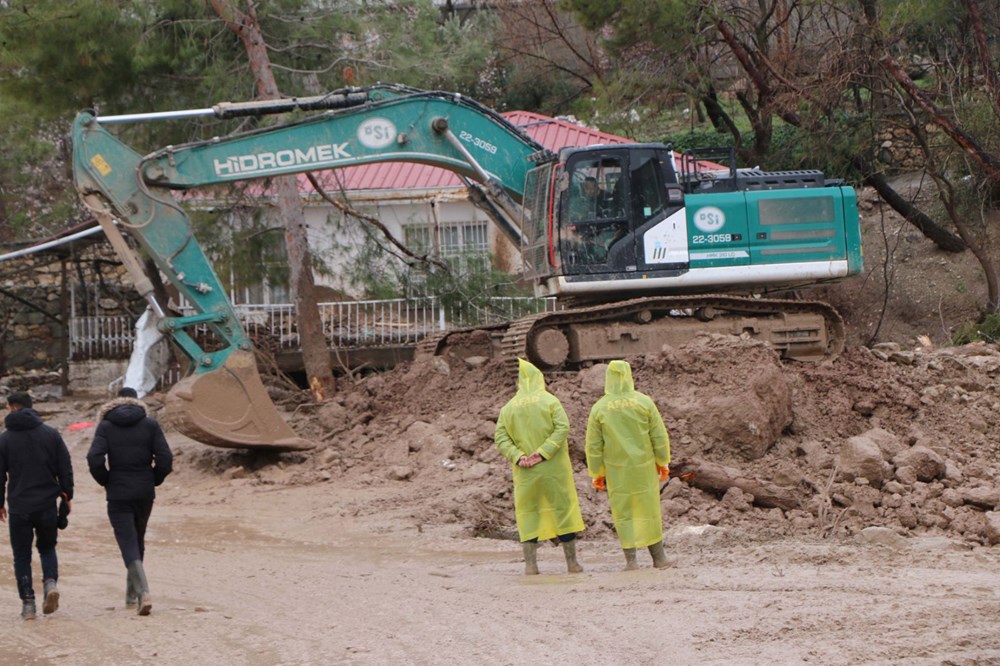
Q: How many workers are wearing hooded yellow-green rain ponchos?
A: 2